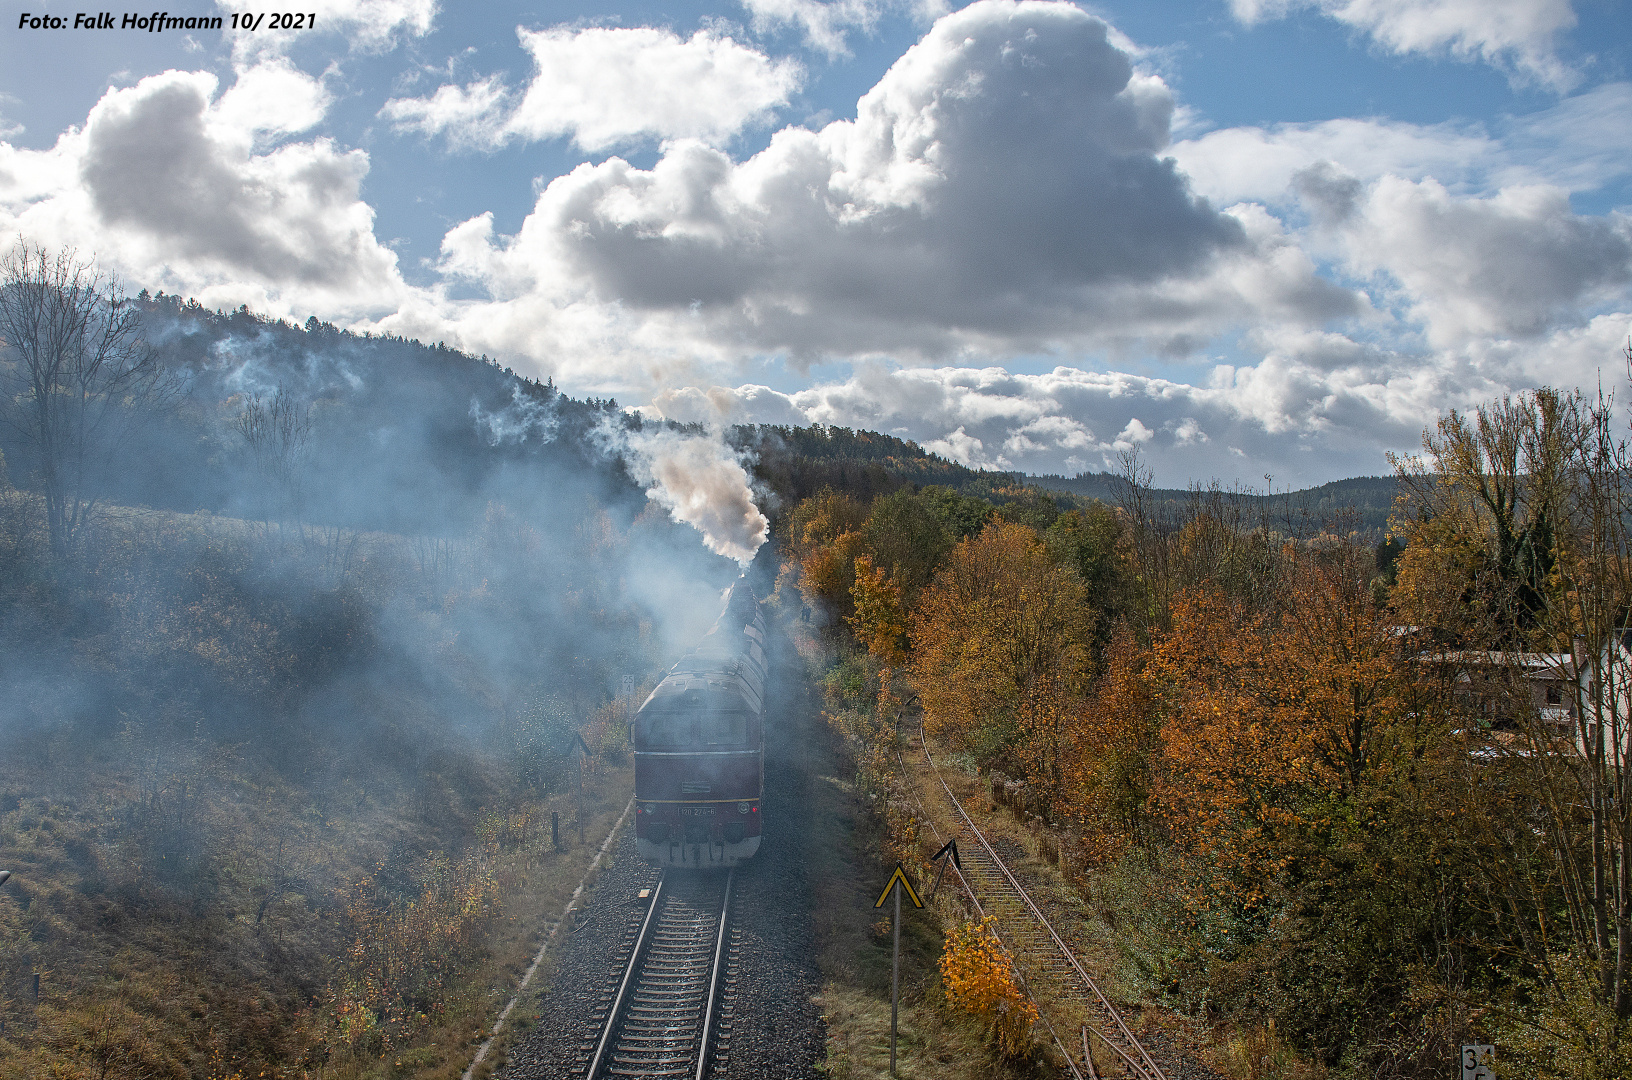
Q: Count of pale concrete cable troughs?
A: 1